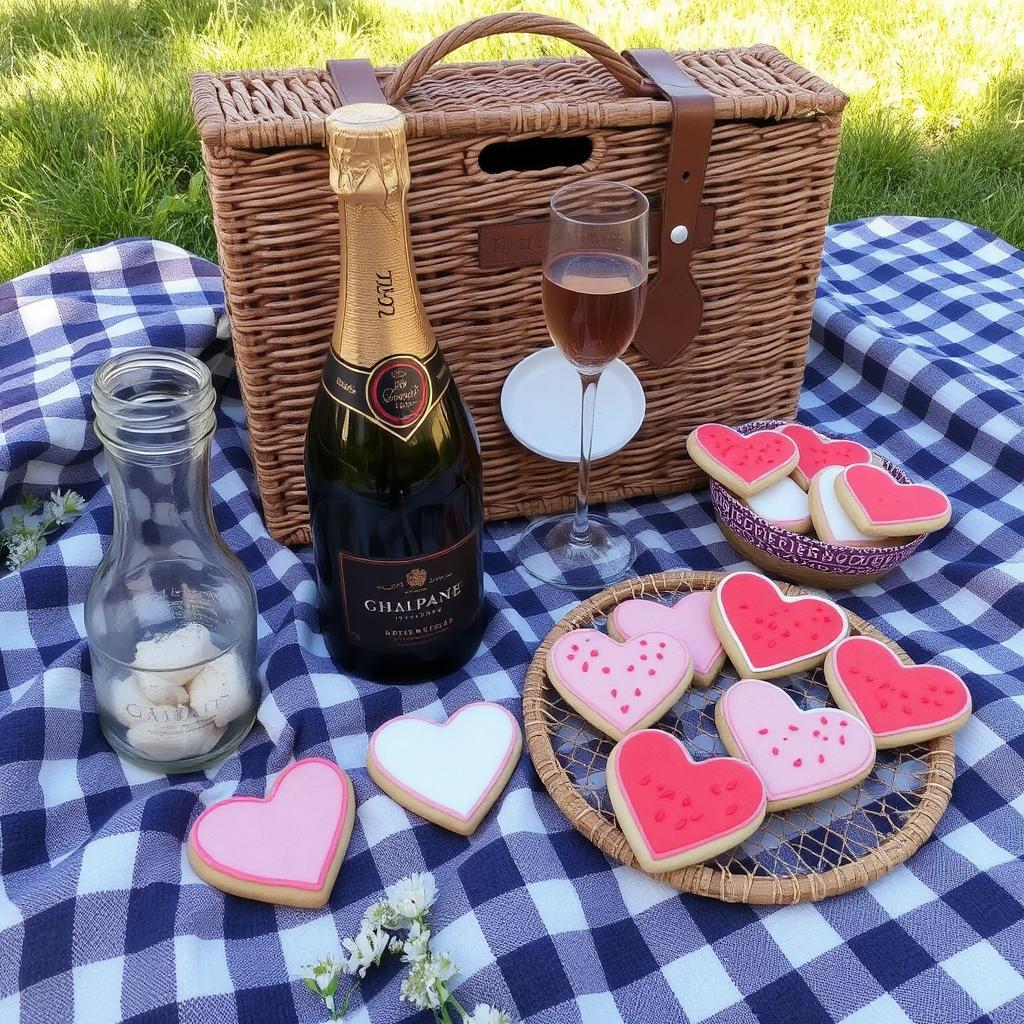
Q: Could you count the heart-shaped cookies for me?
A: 13